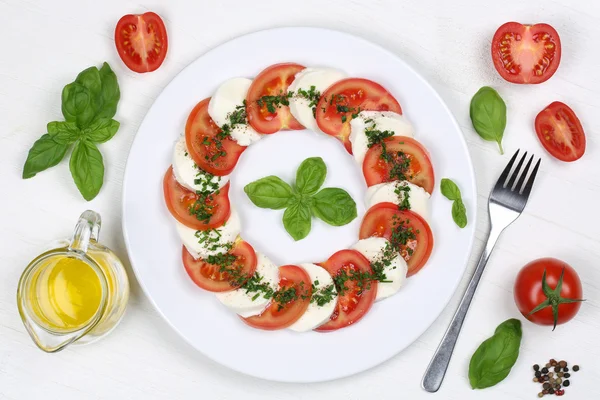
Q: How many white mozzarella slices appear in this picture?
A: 9